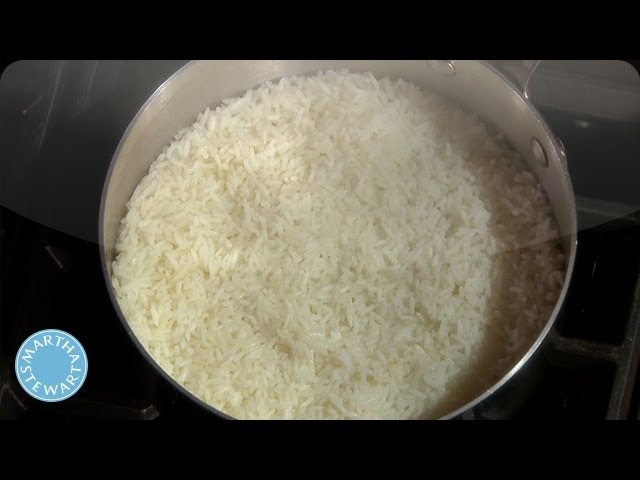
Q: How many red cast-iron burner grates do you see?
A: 0